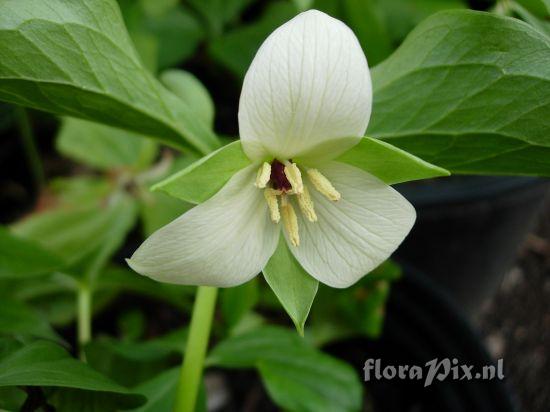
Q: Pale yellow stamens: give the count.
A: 6